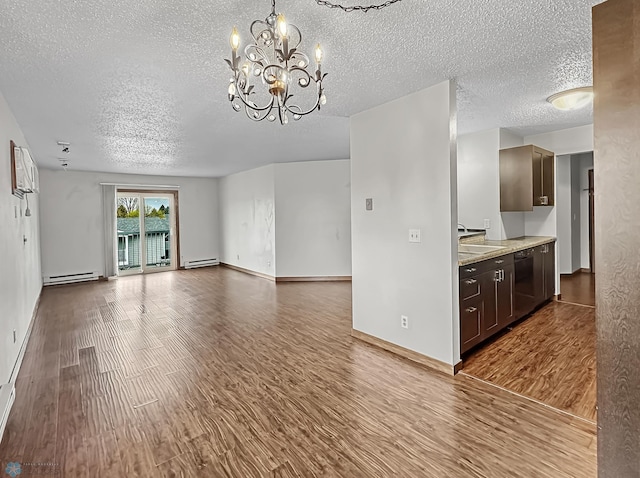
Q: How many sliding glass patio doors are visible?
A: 1